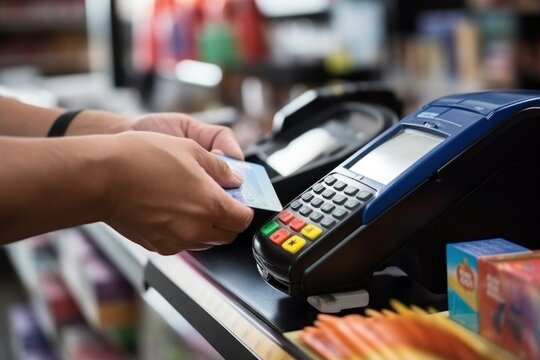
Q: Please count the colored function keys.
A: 6